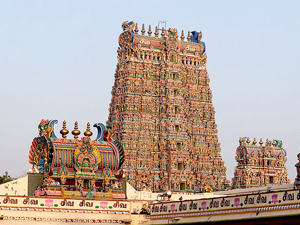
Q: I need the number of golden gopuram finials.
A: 14